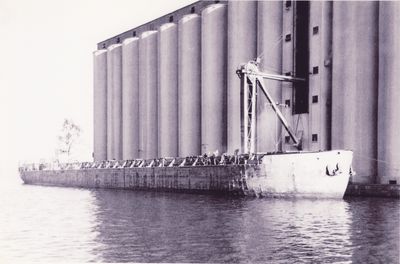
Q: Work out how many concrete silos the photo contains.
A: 11